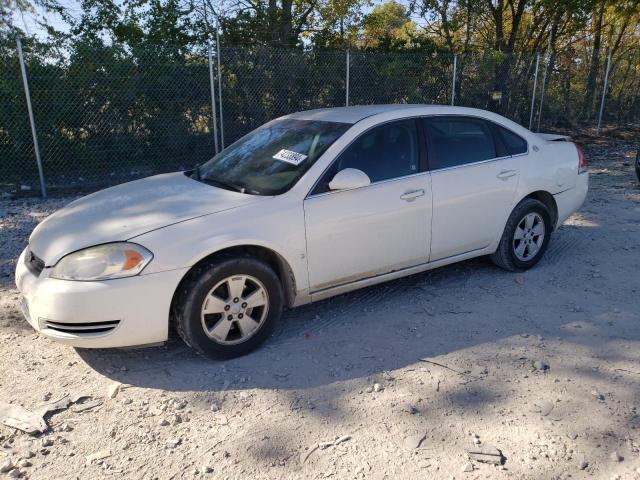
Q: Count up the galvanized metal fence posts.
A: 8